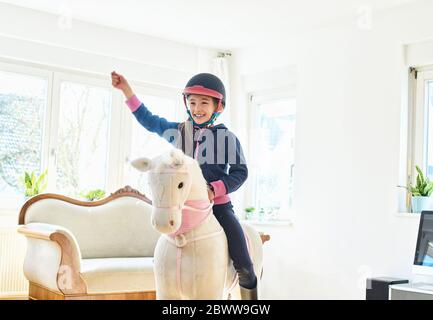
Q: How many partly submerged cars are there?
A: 0